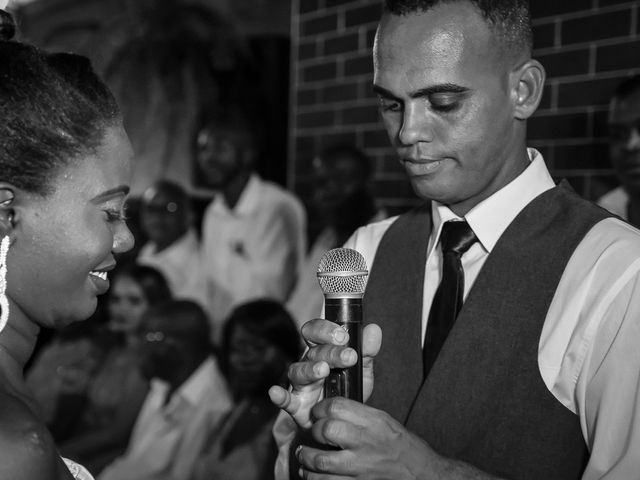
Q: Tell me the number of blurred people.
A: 7